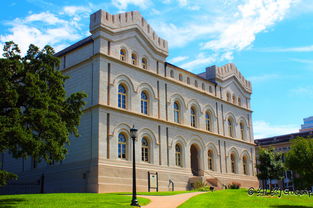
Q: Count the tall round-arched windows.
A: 13